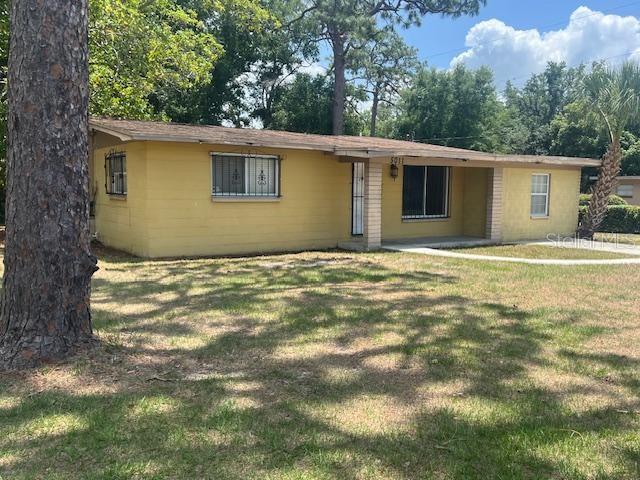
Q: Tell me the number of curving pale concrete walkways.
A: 1